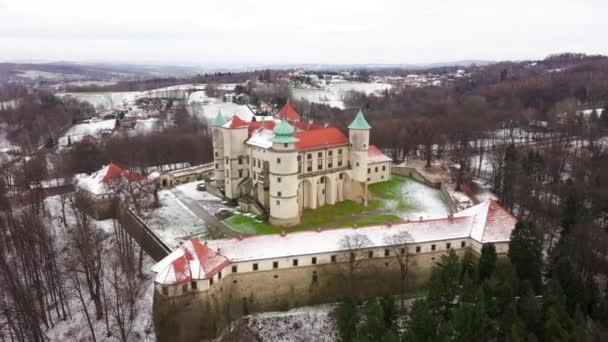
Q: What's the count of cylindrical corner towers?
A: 3